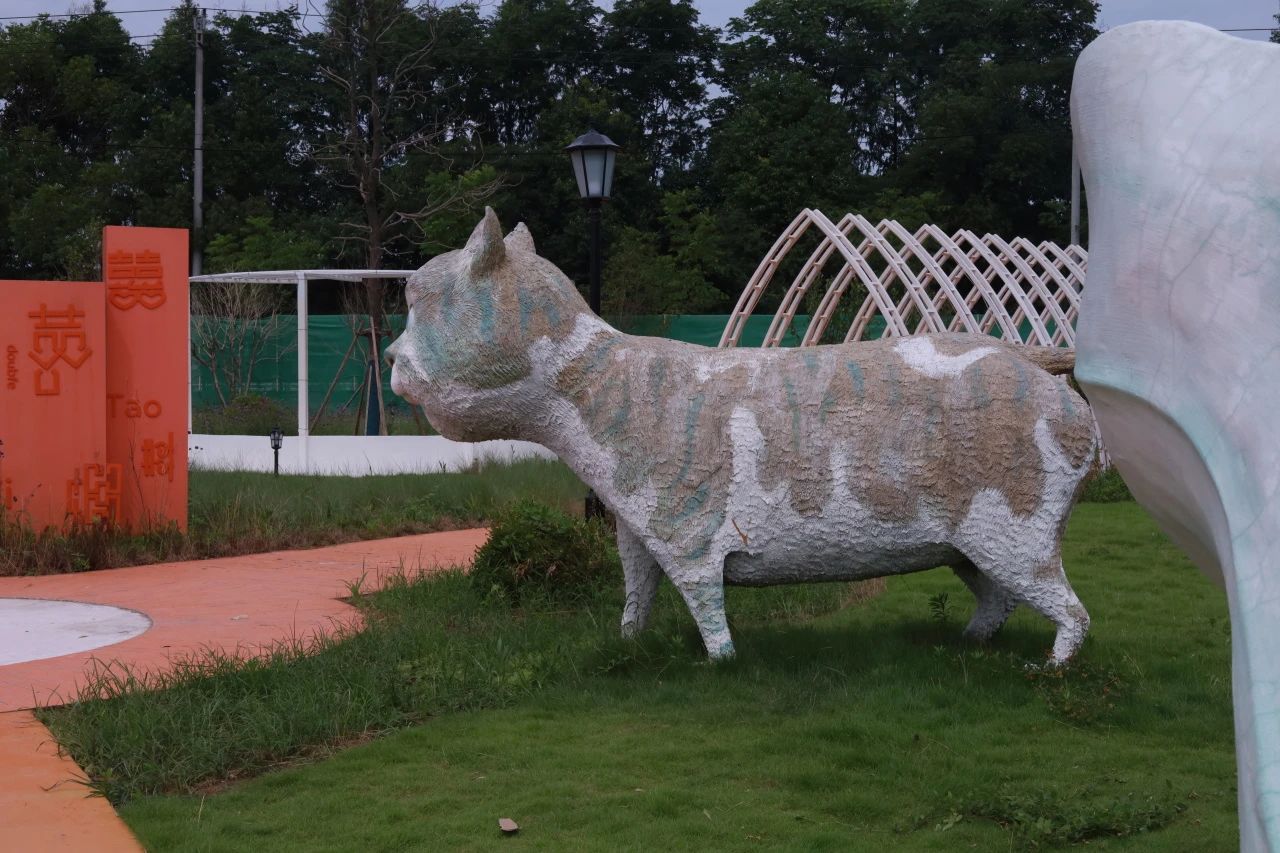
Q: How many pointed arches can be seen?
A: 9